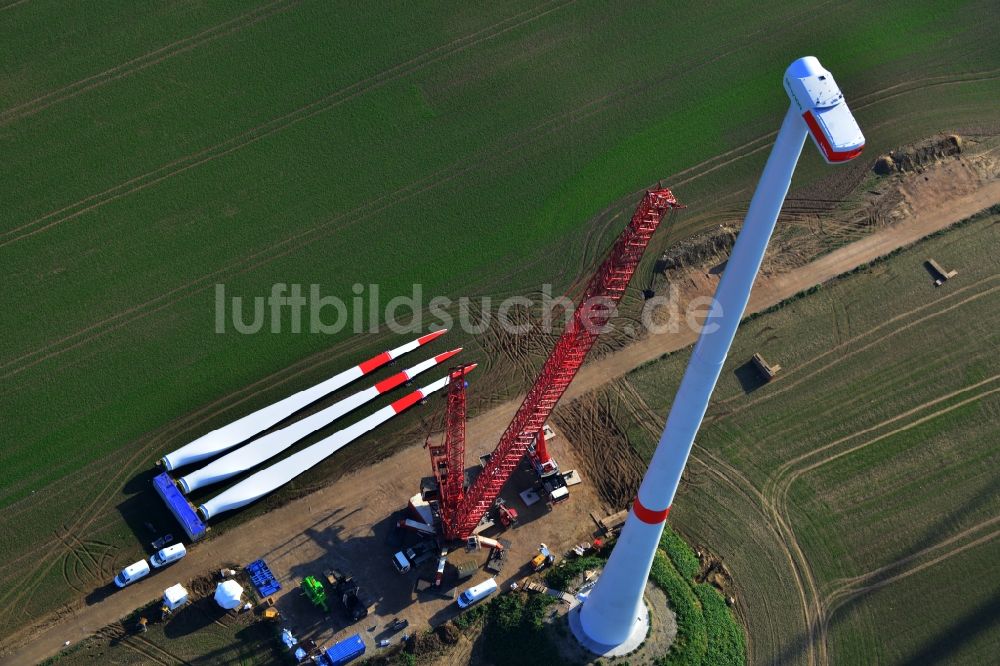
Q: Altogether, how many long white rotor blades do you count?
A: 3